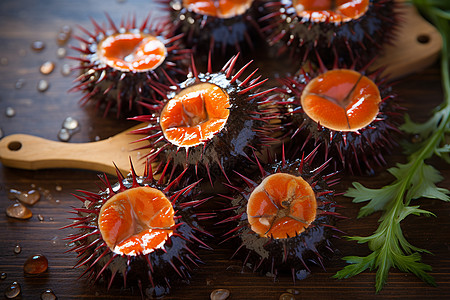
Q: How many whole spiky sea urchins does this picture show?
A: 5